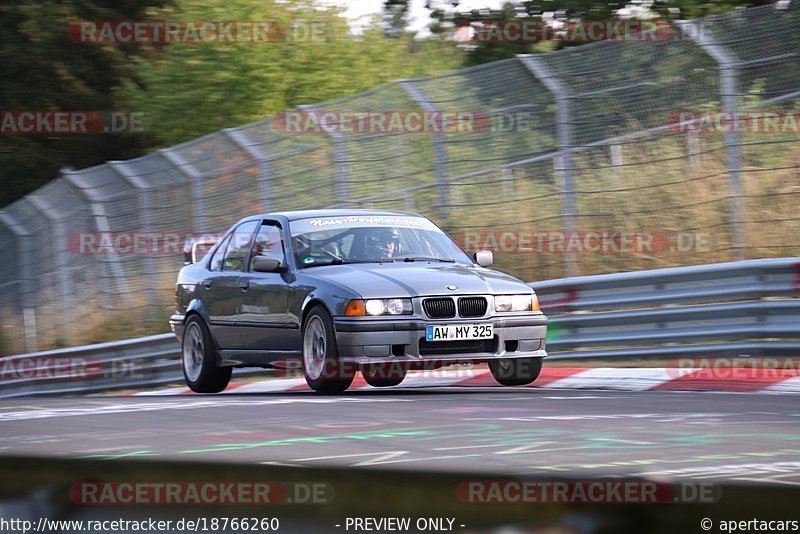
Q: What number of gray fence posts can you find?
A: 10